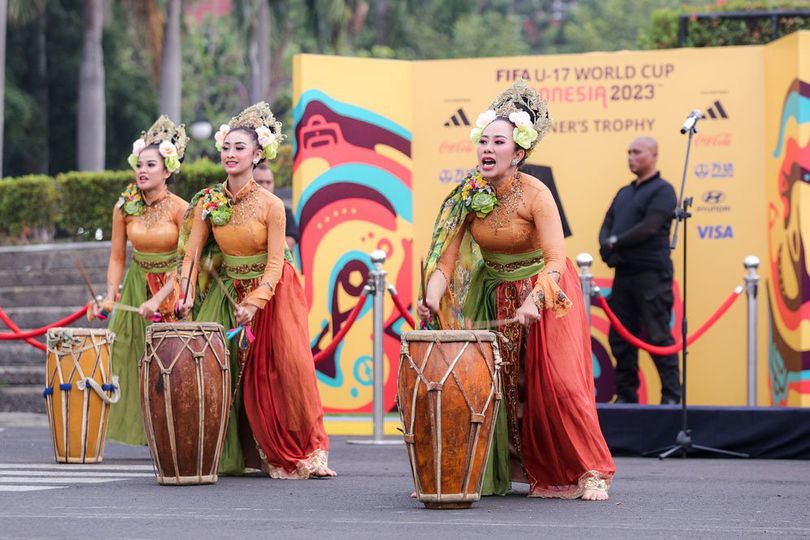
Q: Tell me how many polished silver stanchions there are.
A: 3